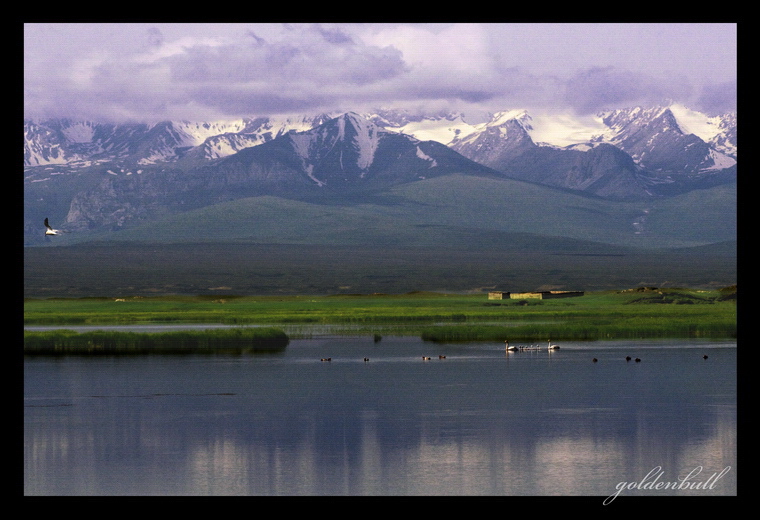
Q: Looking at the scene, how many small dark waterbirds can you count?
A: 8